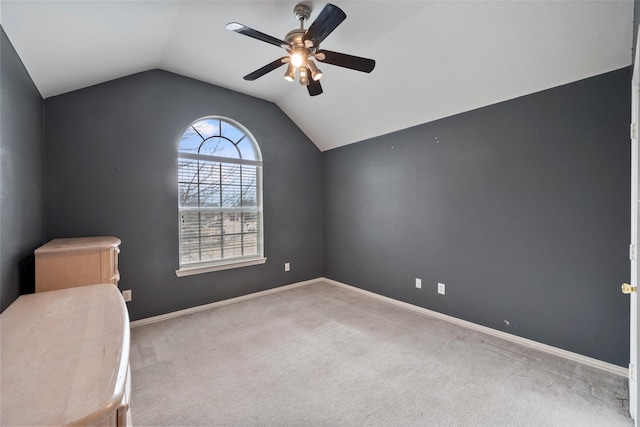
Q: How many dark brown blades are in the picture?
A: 5